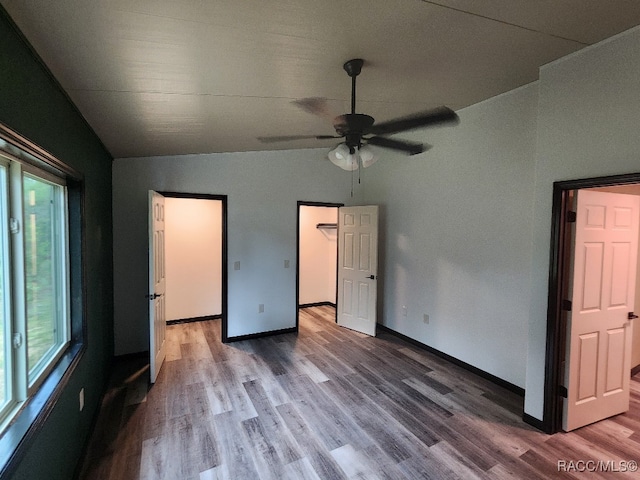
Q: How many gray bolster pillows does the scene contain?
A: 0